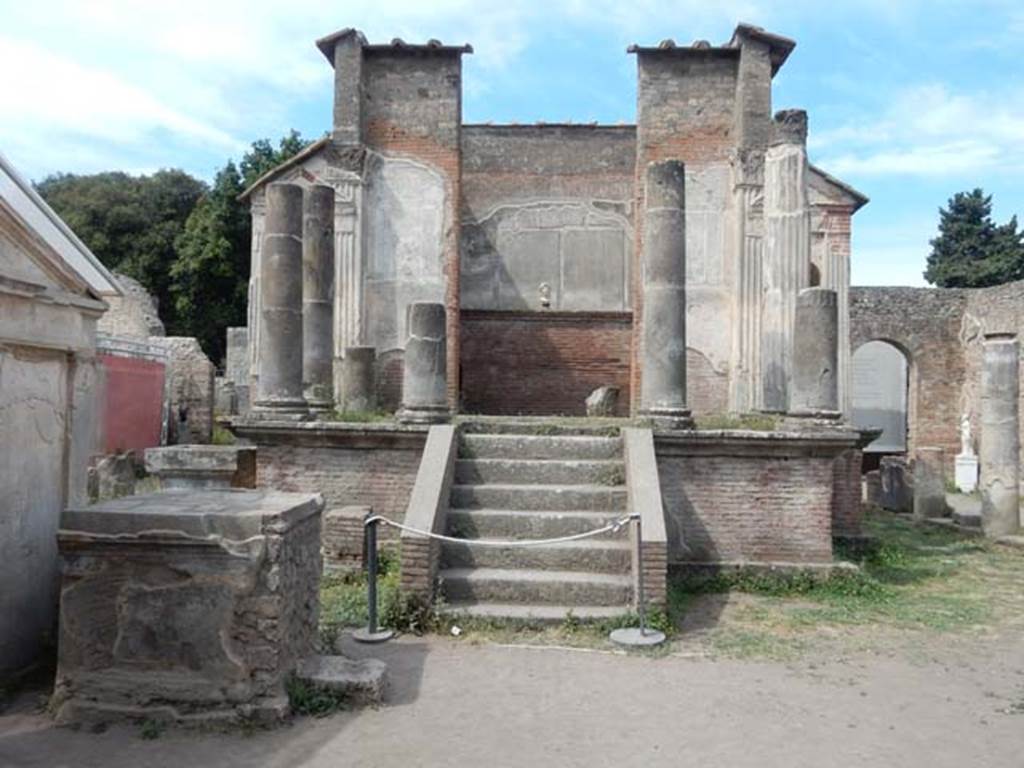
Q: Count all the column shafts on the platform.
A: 7